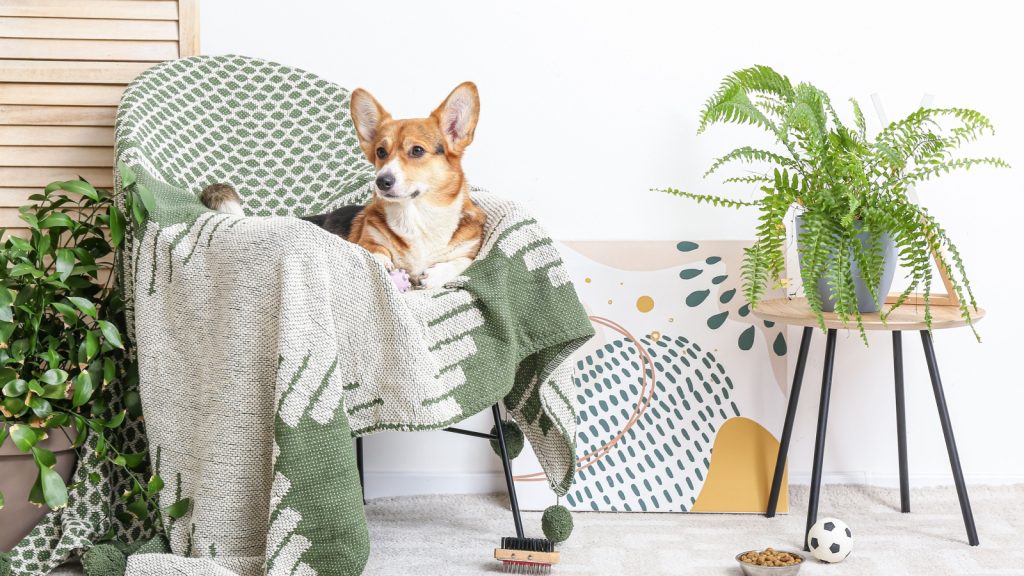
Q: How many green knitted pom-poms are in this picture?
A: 4